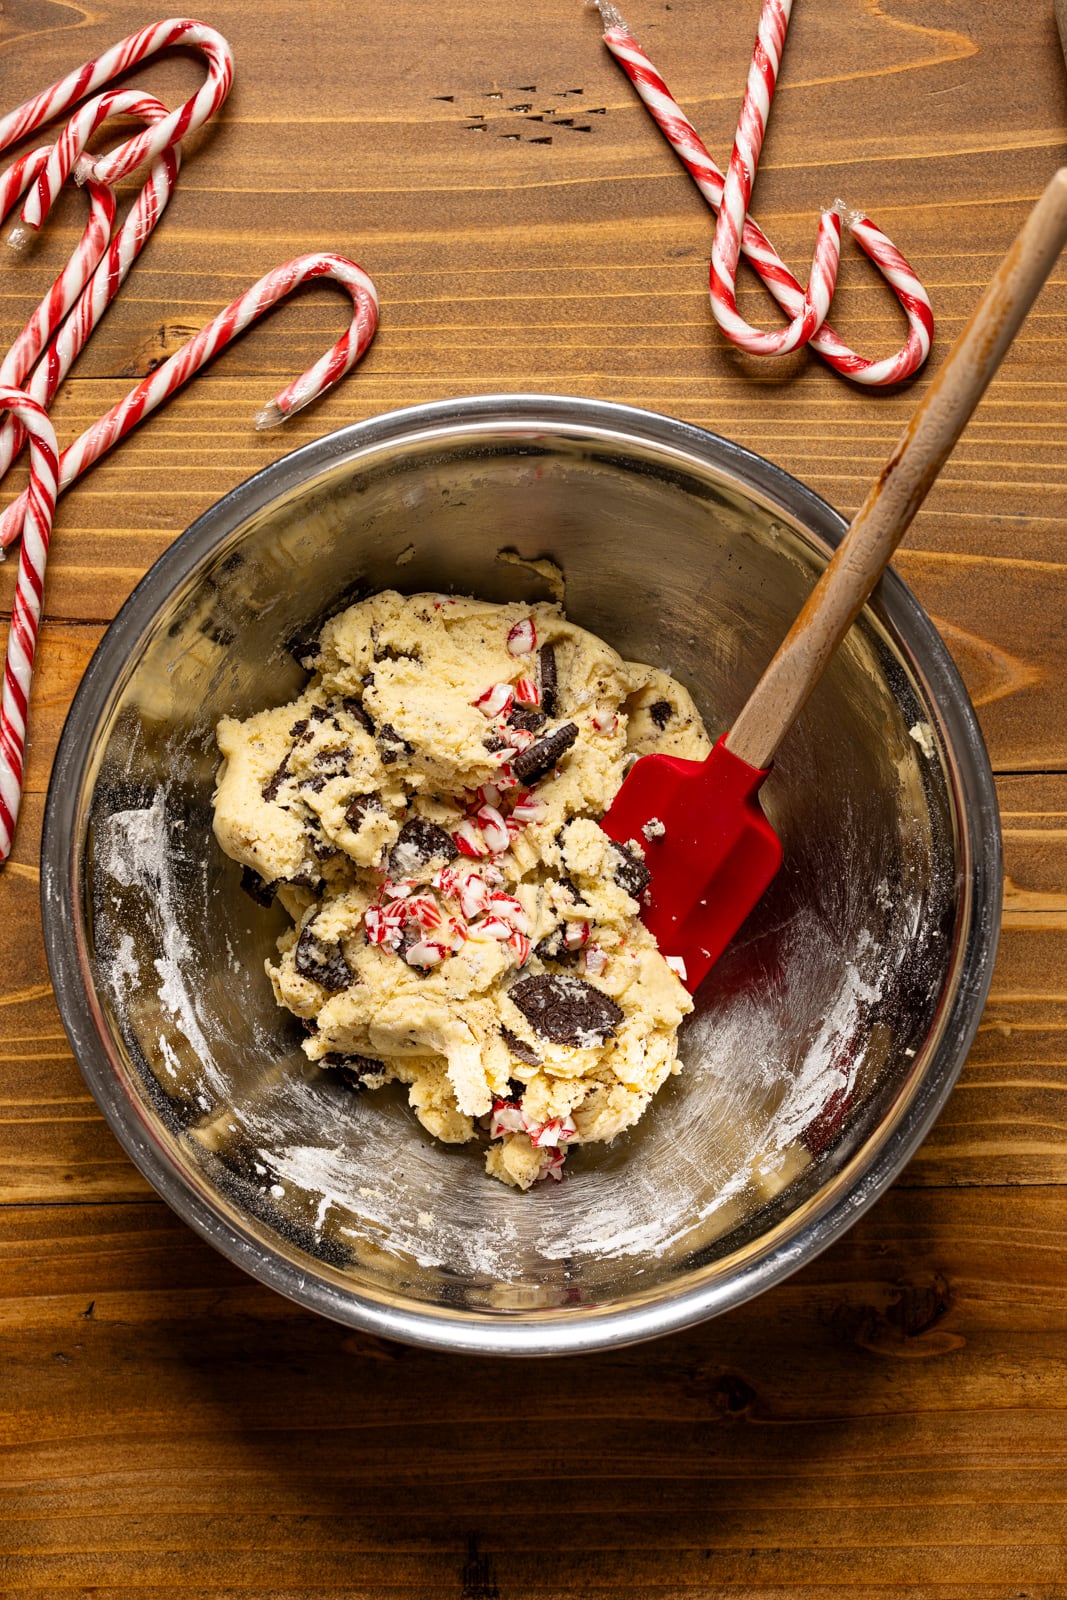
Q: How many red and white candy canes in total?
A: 7